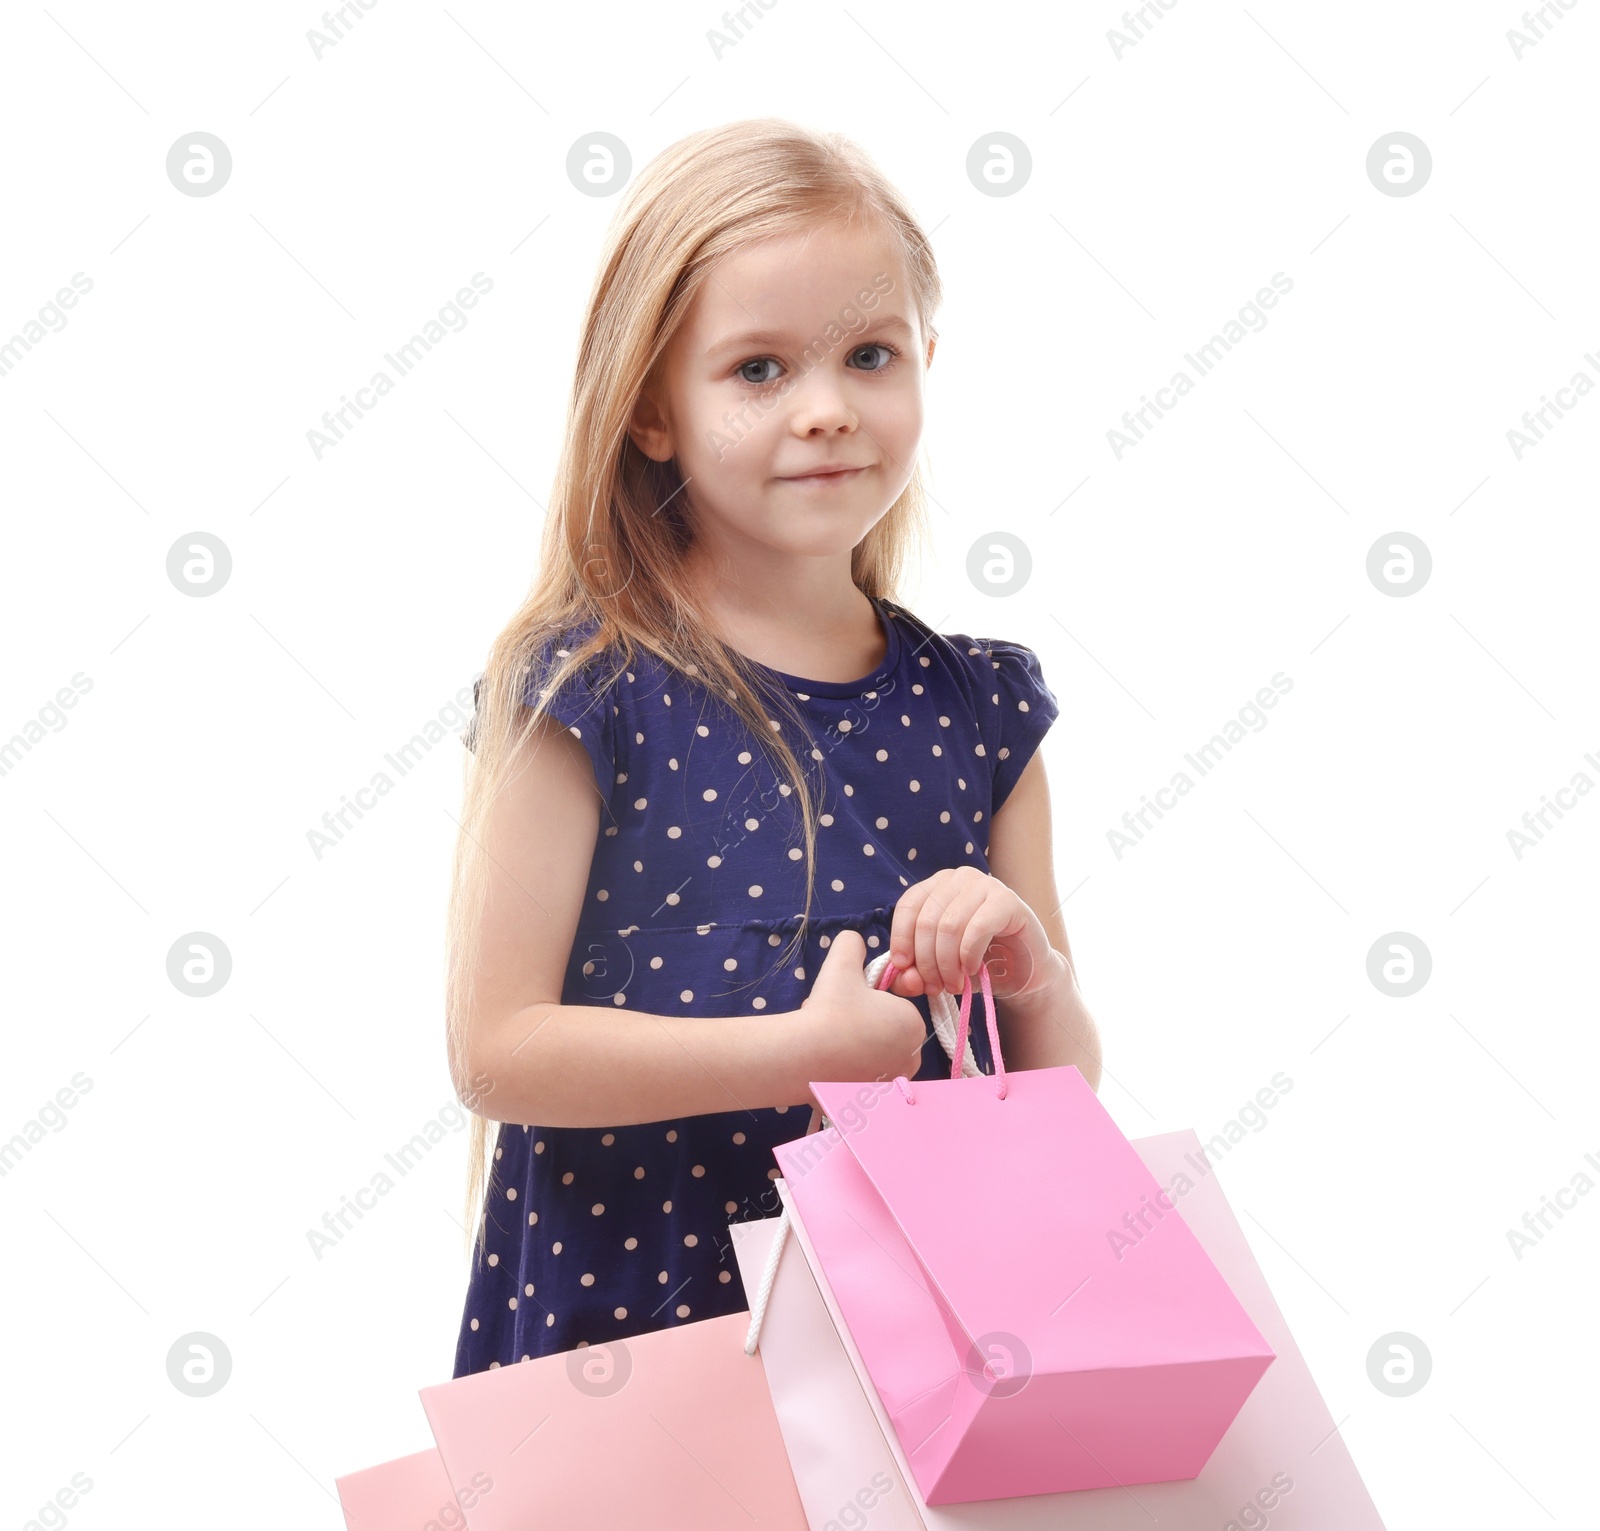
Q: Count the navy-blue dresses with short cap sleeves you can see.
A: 1